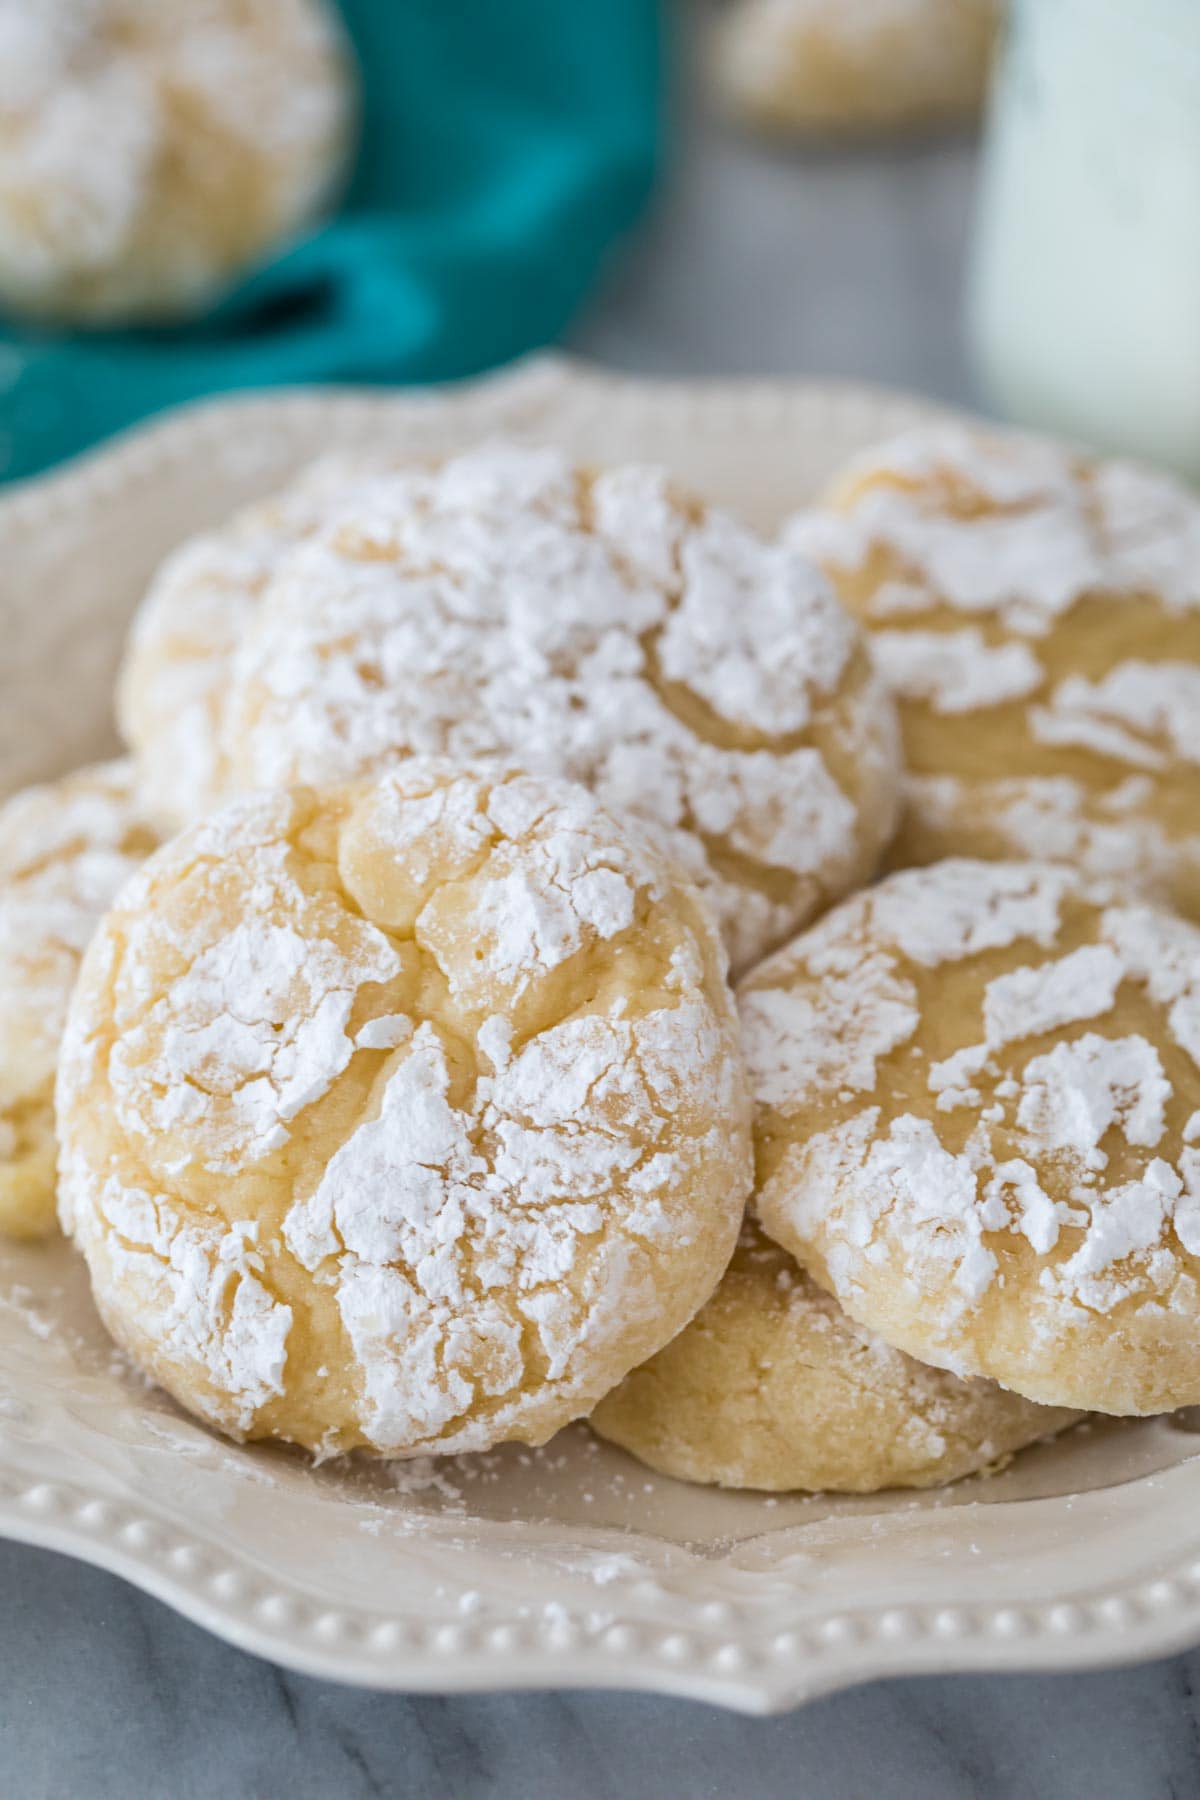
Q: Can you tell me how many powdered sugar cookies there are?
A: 9